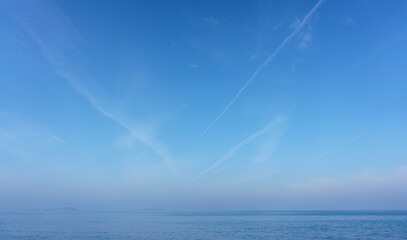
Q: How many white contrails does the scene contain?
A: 3